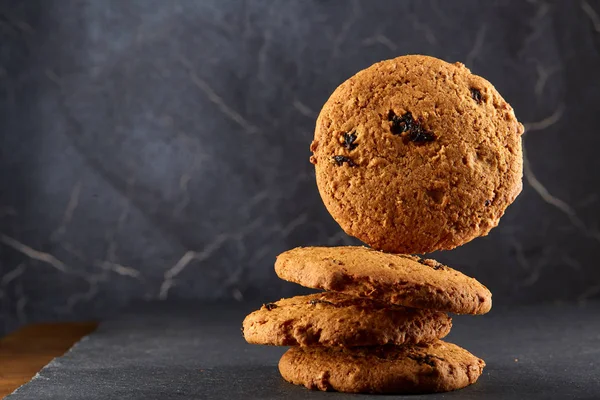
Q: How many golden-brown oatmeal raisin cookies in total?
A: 4